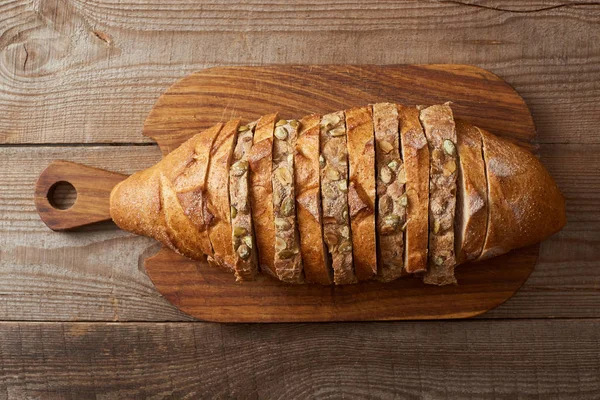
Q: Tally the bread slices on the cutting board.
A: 13